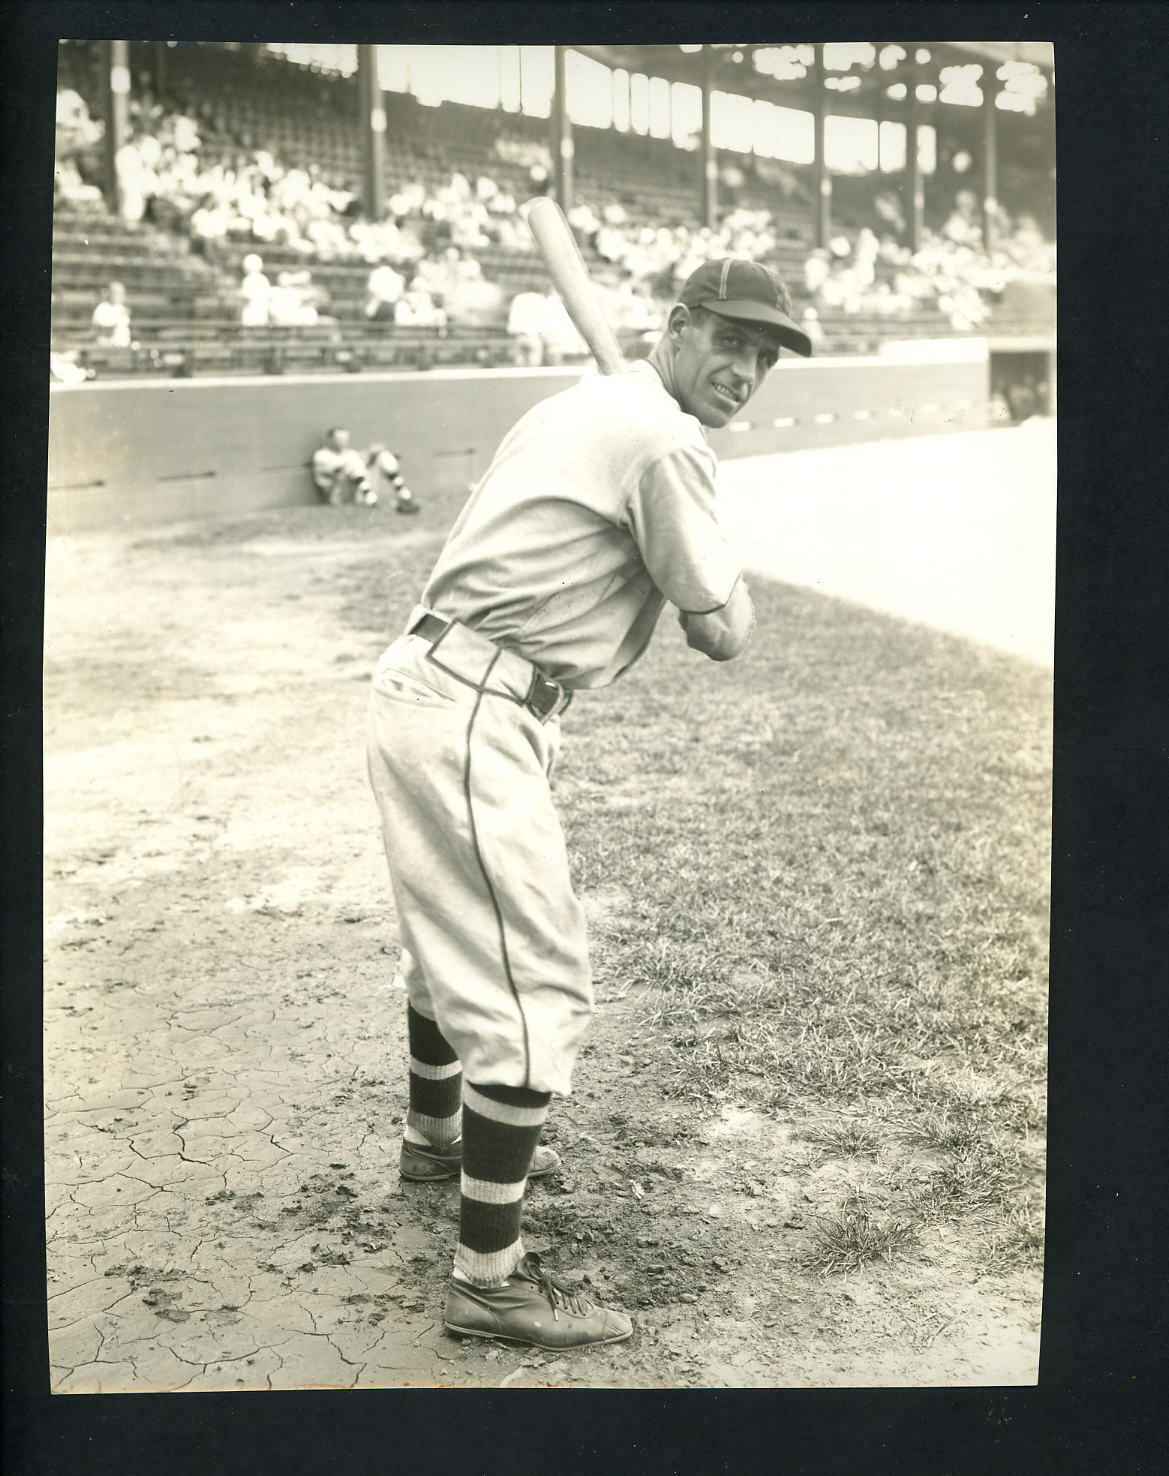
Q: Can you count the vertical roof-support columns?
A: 7